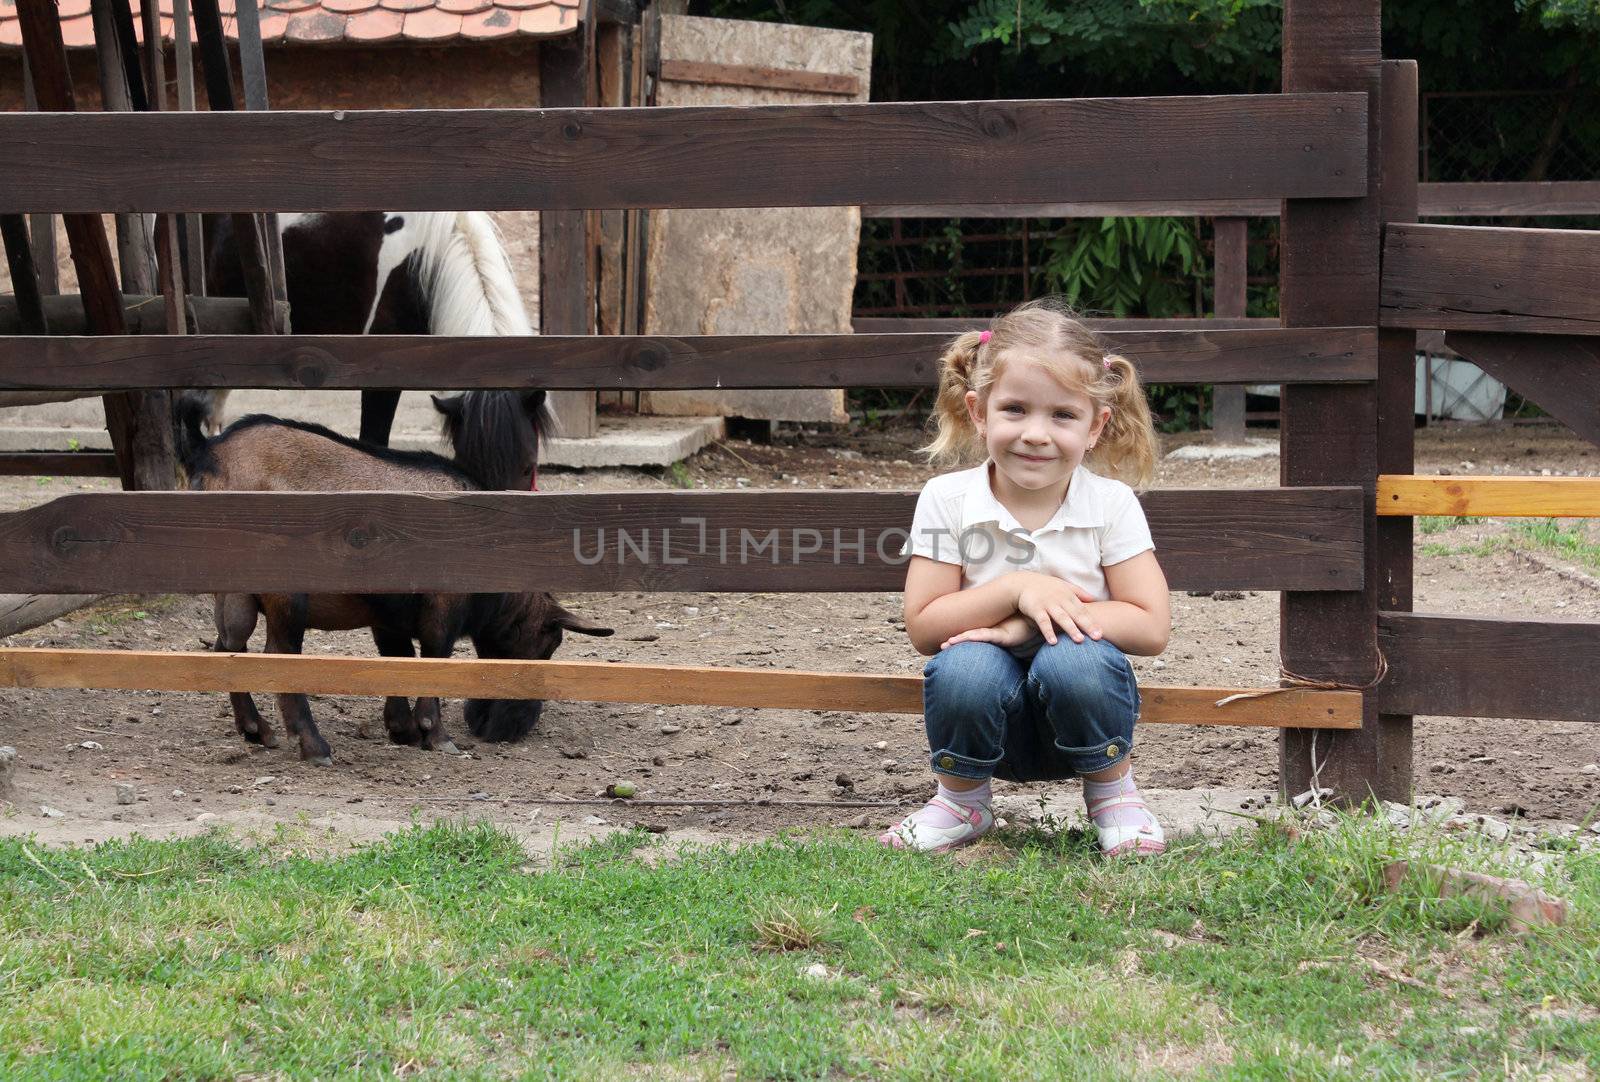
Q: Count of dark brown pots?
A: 0